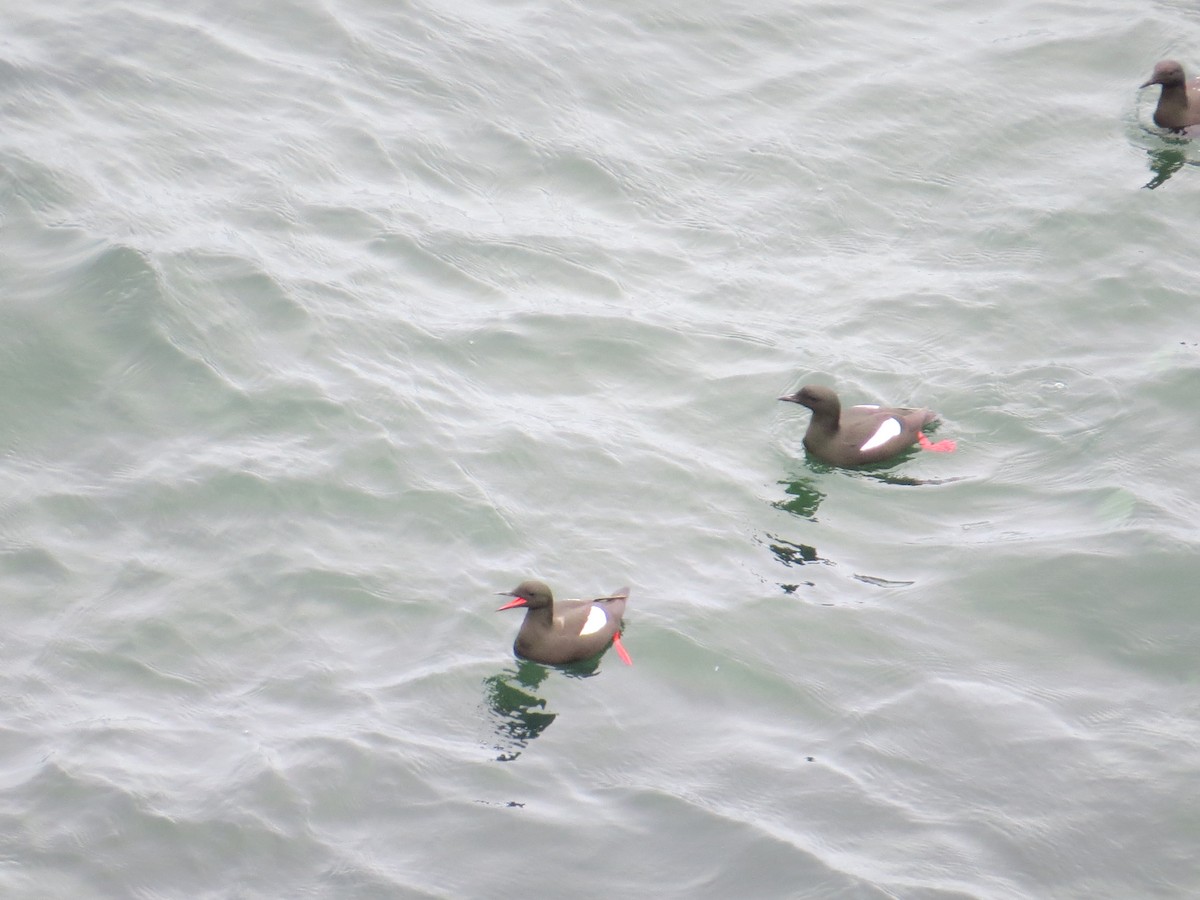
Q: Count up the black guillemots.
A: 3